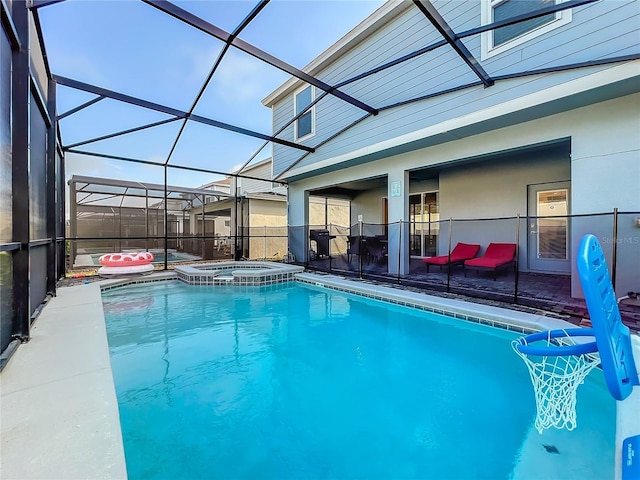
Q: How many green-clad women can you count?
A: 0